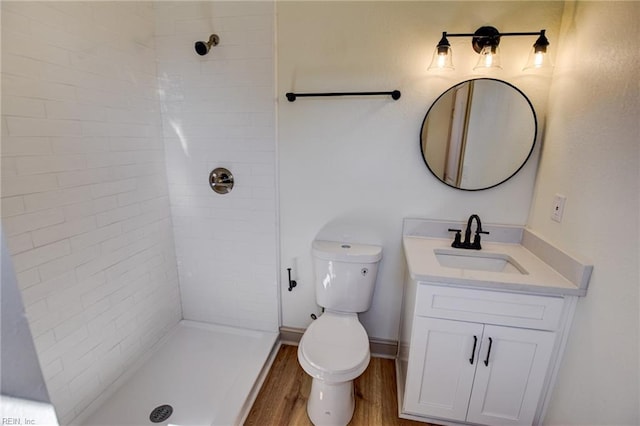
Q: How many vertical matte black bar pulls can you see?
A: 2